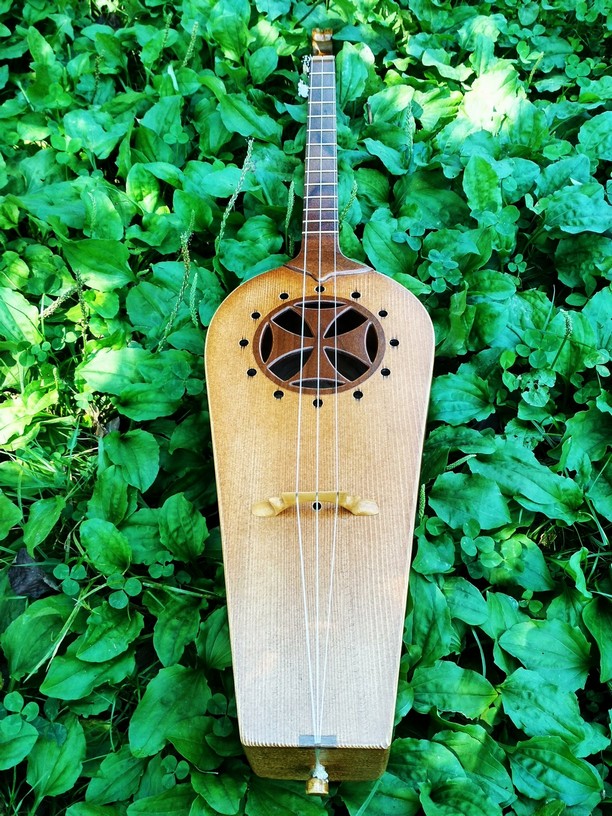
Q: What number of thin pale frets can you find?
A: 13